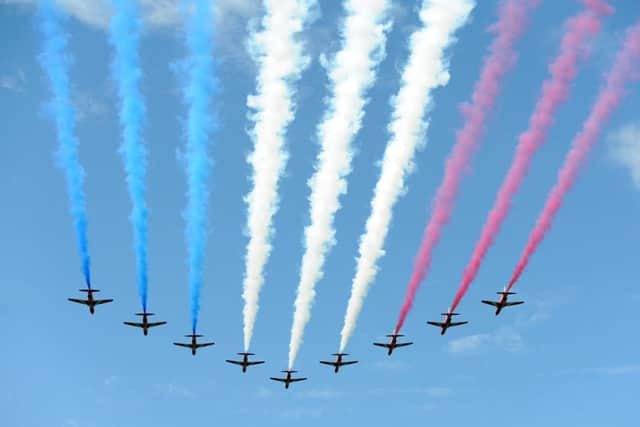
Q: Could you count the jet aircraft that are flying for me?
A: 9